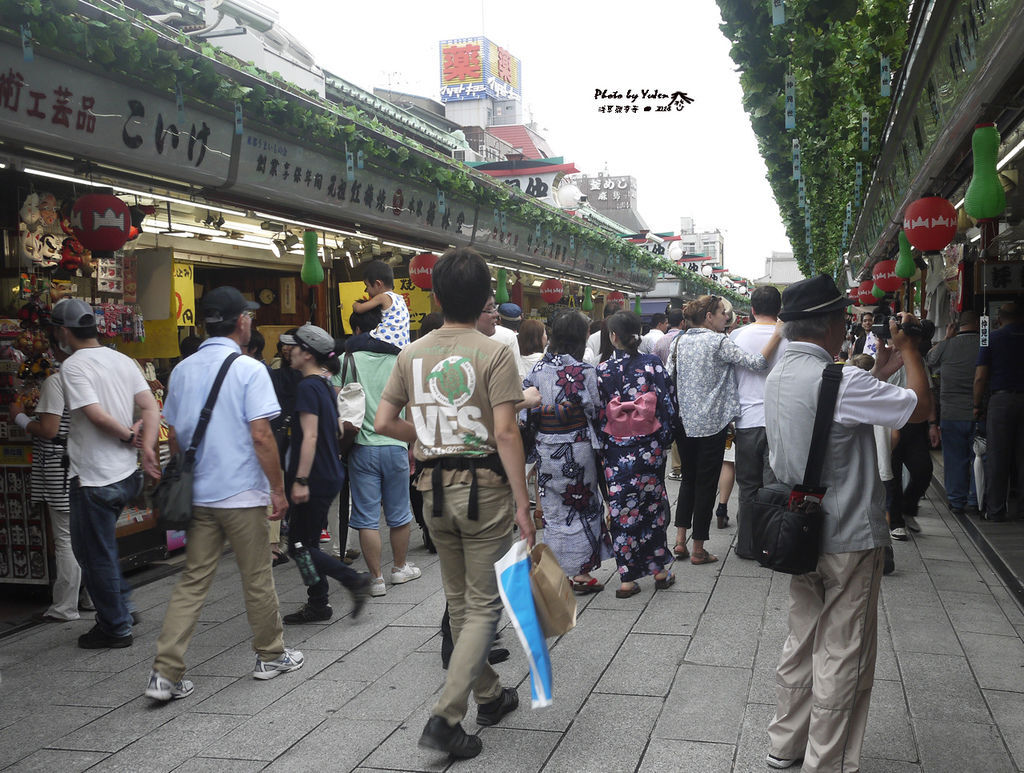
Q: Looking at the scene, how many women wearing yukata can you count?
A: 2